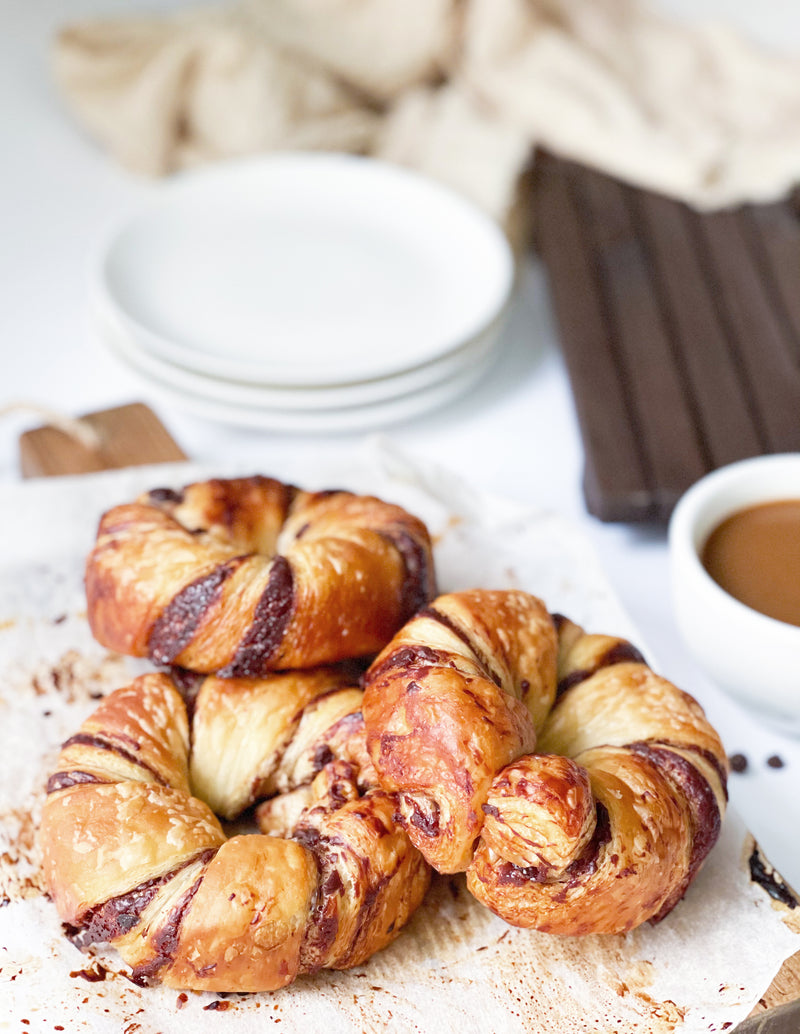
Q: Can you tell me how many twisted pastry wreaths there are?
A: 3